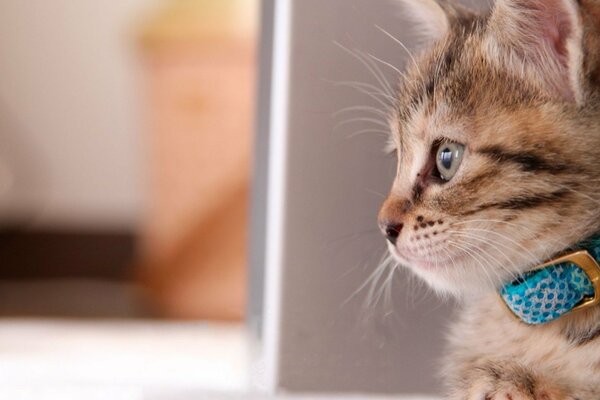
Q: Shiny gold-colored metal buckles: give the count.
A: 1